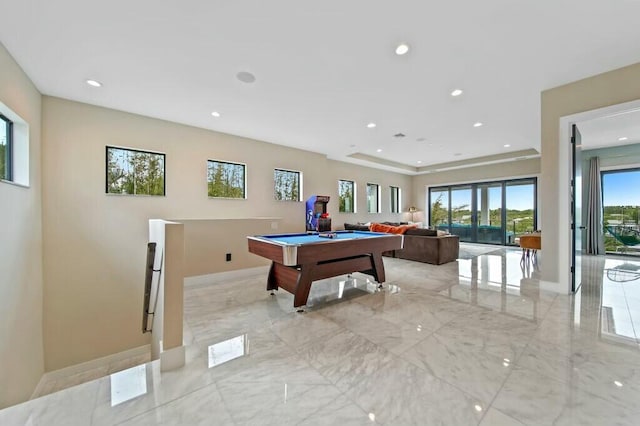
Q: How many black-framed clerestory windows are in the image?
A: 7